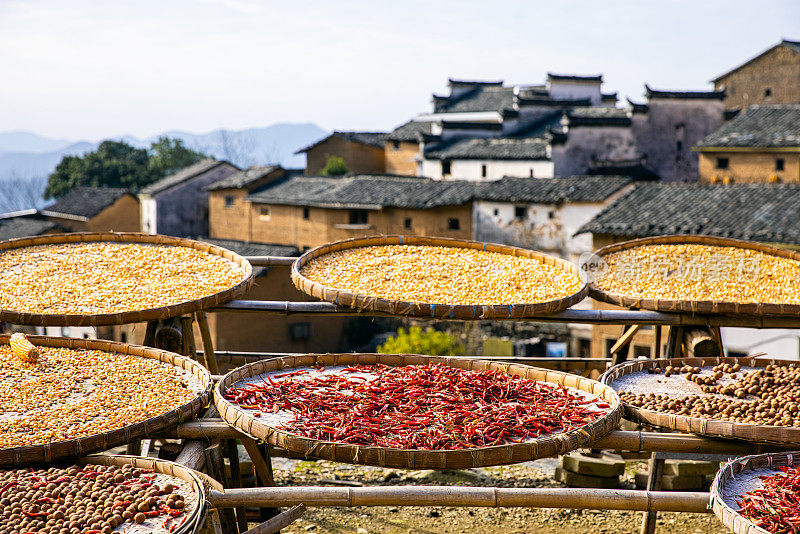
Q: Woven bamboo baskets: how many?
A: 8